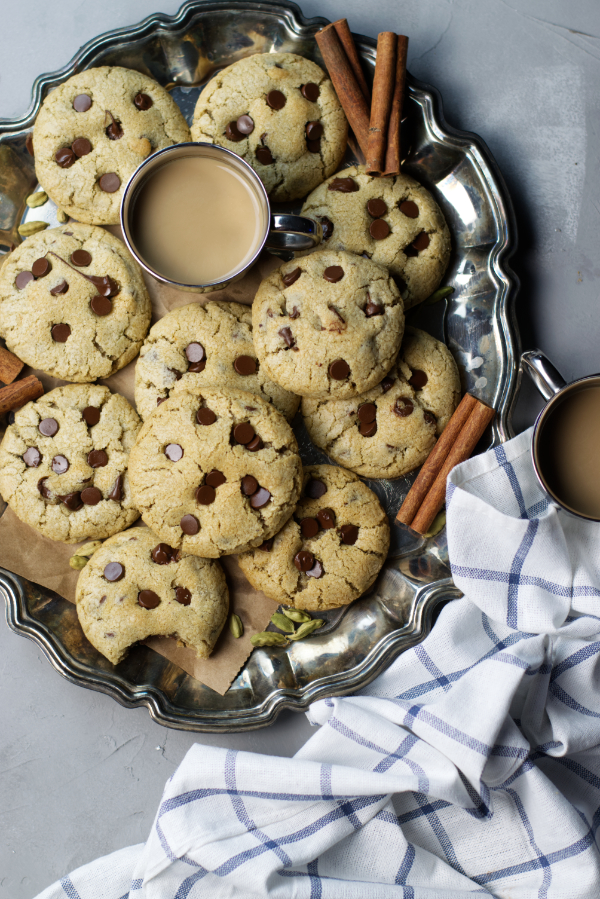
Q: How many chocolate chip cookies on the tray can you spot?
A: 11